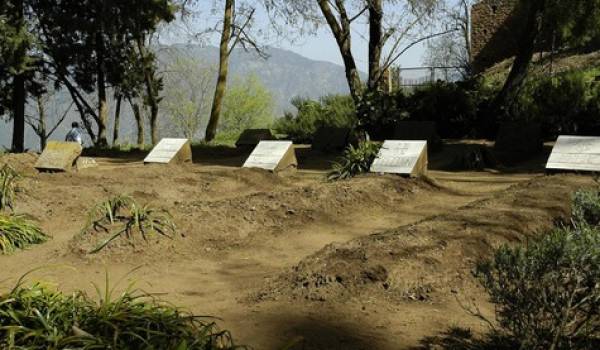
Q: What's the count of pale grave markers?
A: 5